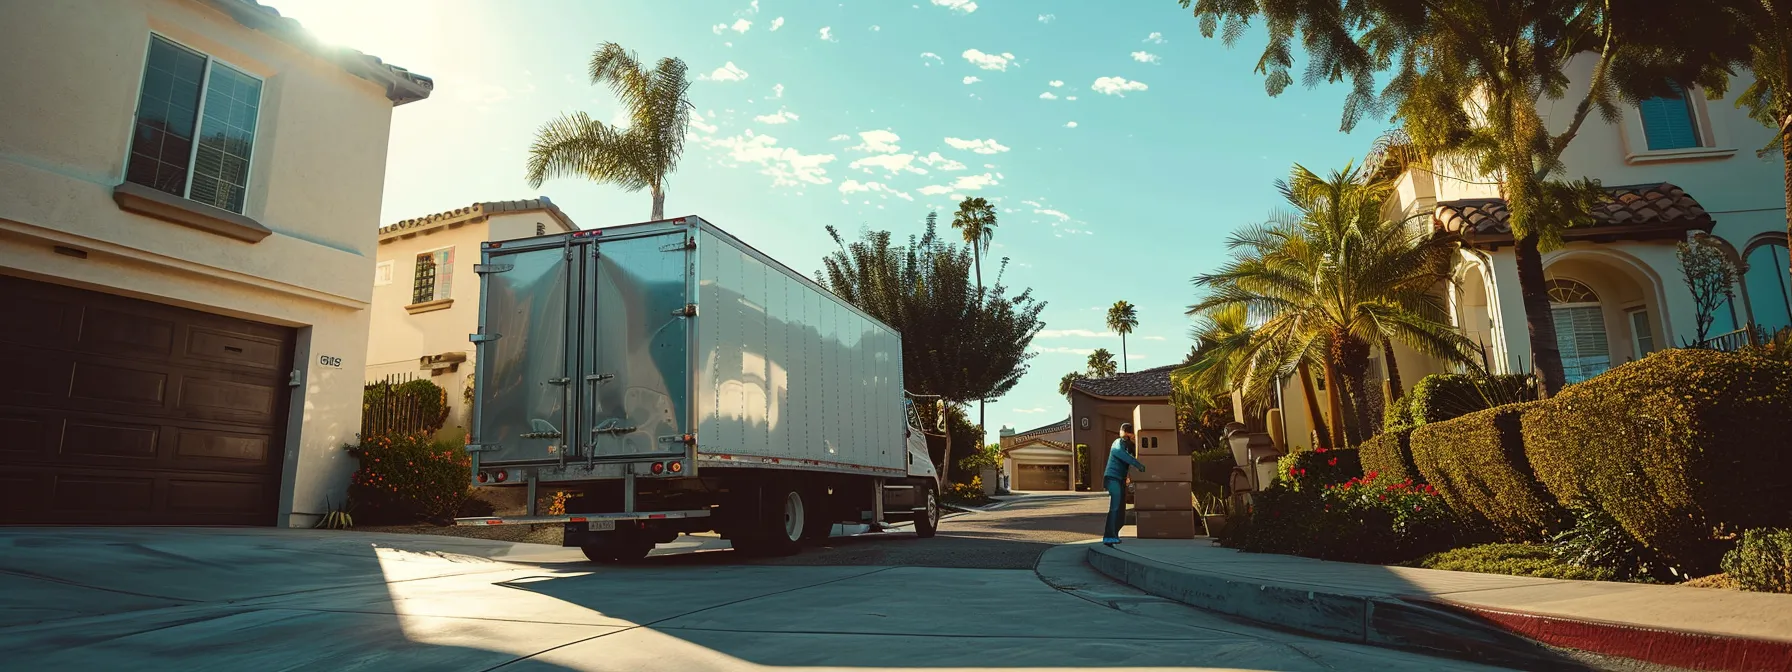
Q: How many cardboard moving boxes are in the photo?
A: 5